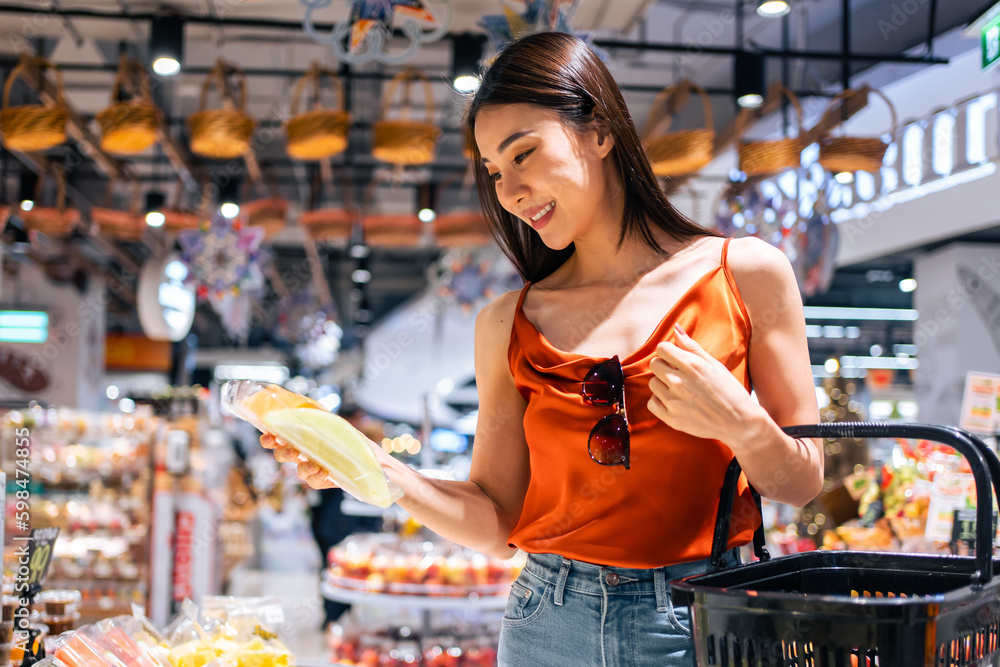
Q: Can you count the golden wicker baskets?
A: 8